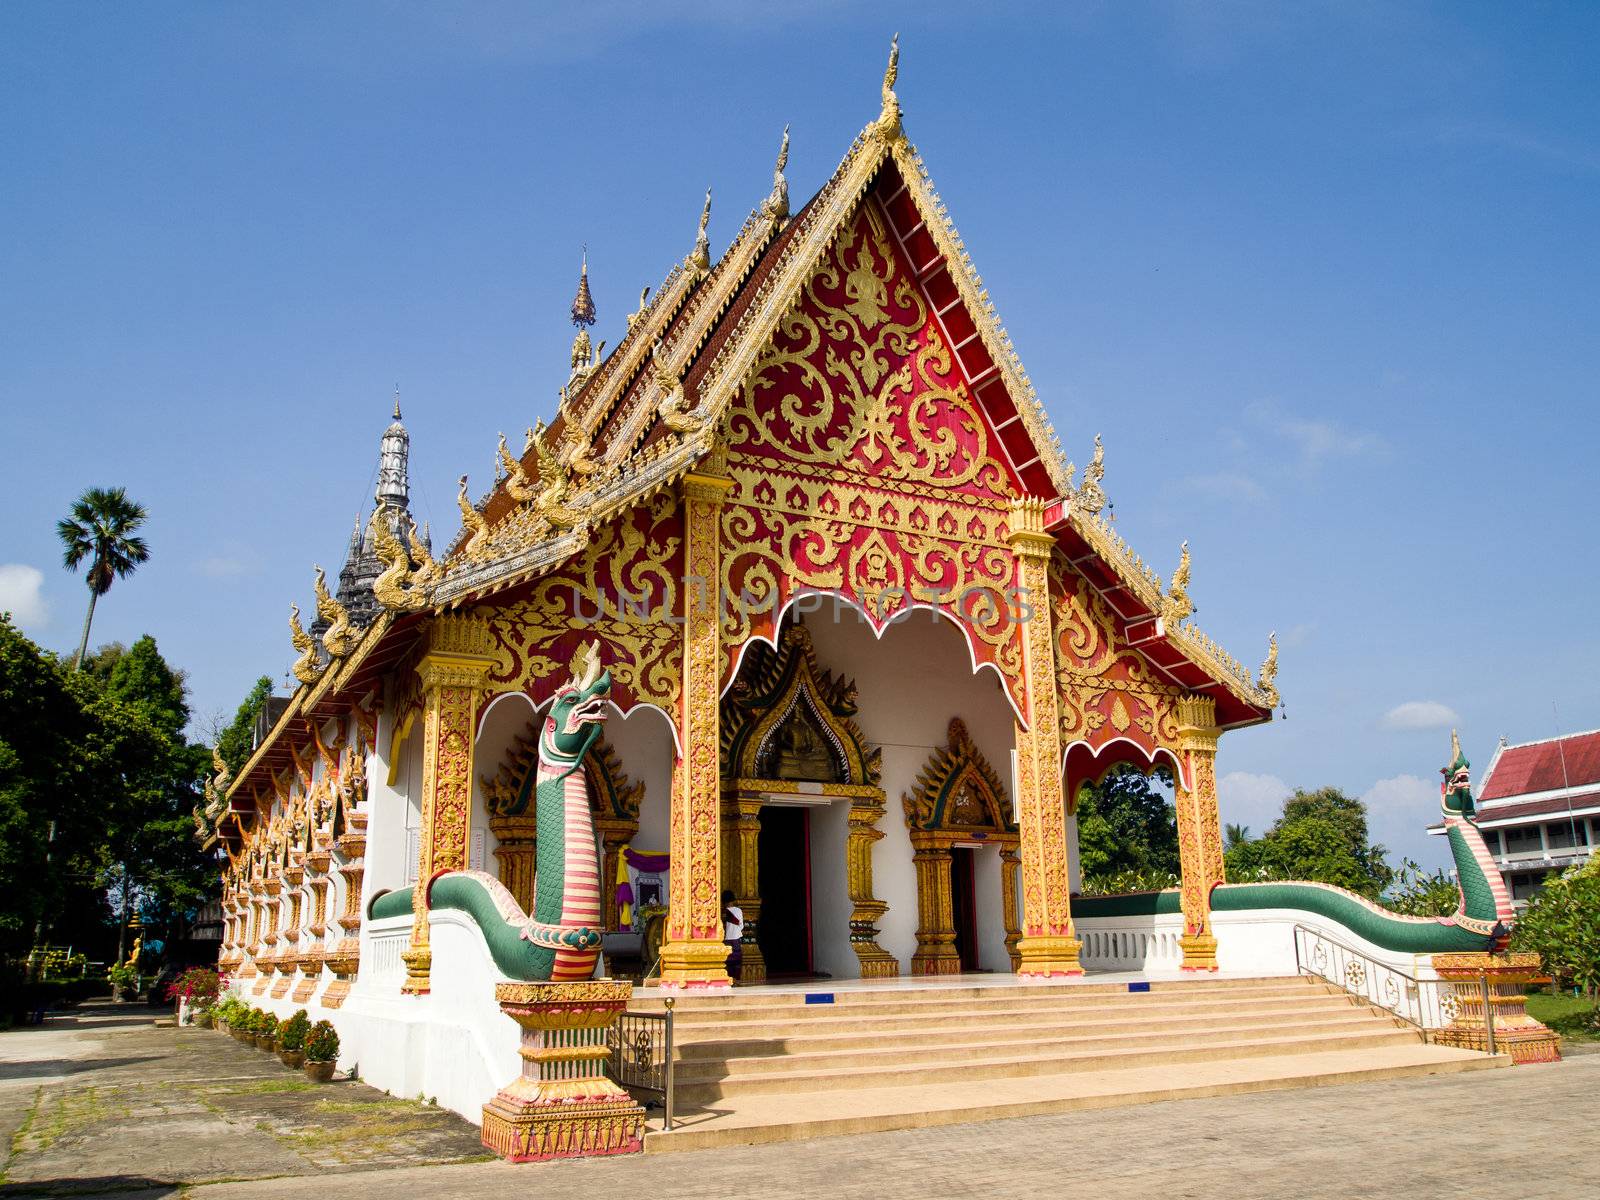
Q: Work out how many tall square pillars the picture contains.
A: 4